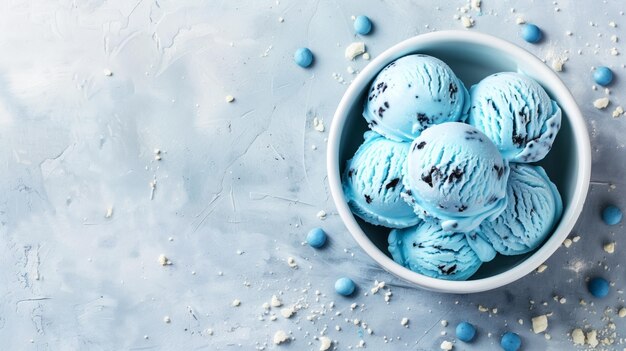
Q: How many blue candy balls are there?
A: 10